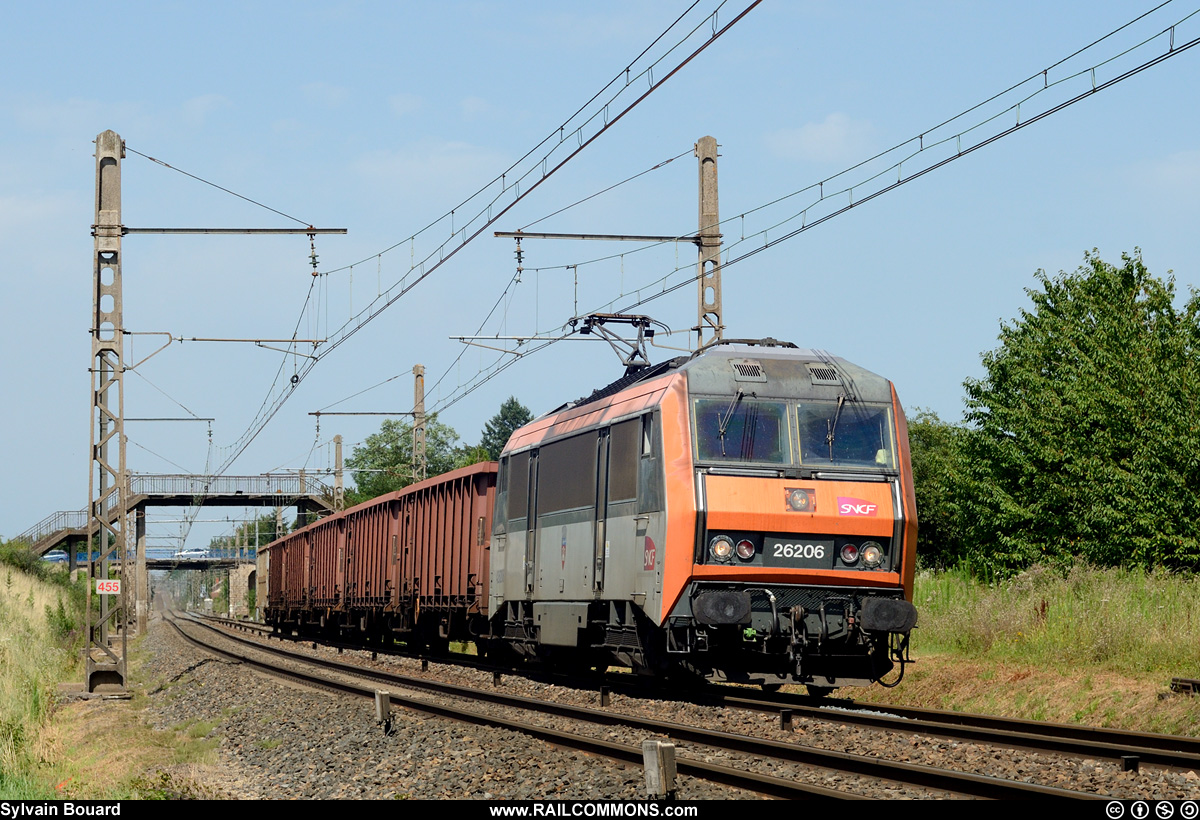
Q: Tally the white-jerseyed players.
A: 0